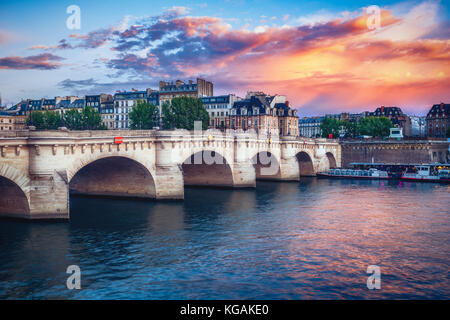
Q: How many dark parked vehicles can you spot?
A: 0